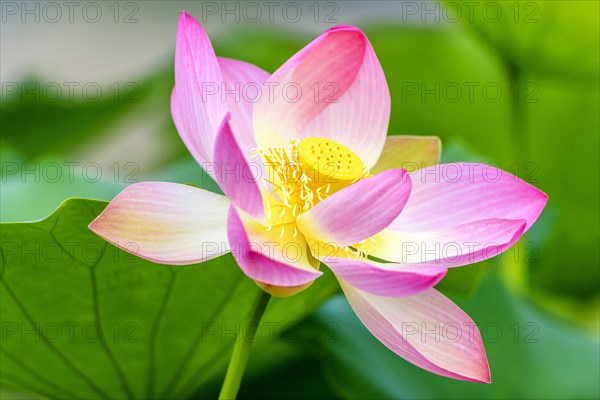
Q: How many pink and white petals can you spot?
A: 11